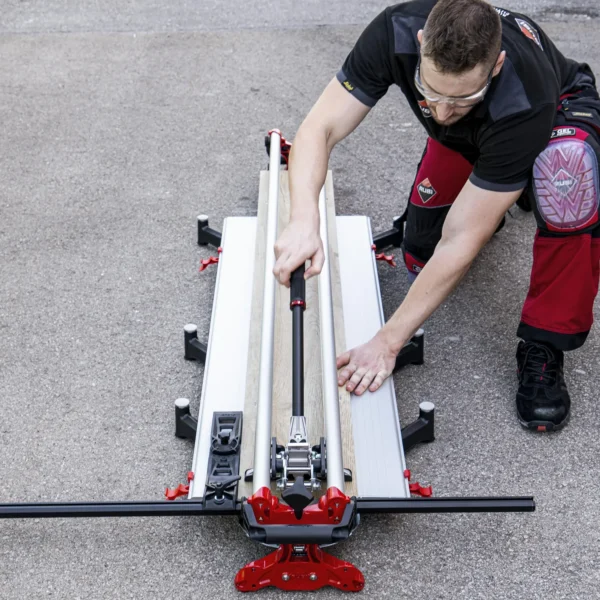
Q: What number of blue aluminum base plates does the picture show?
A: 0